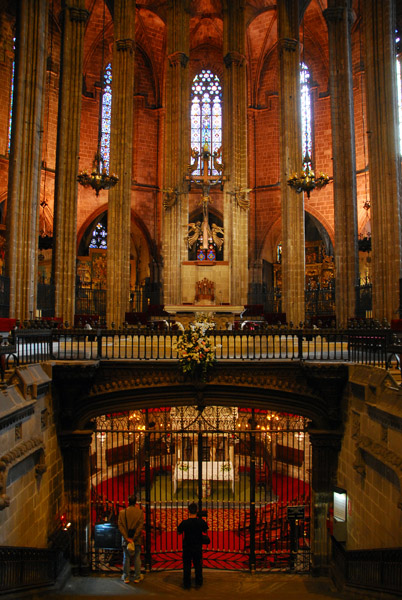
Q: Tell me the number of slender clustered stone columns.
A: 8